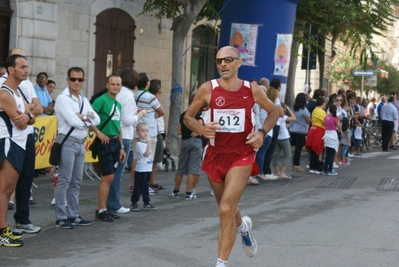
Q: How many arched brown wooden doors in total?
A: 1